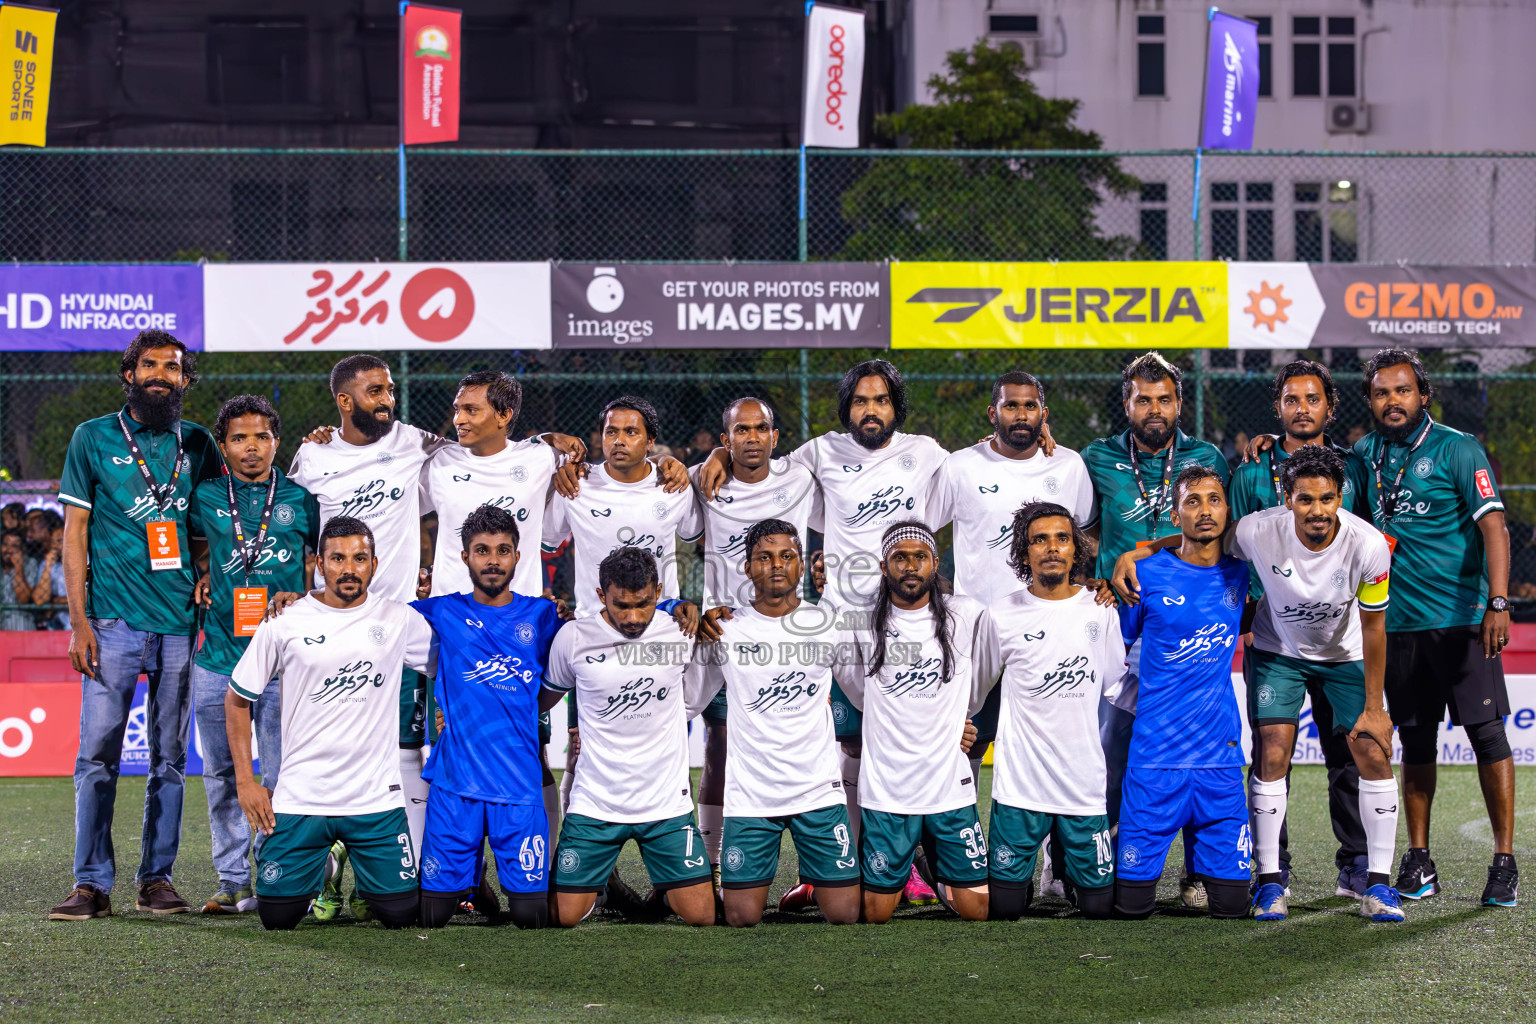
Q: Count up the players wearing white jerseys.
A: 12